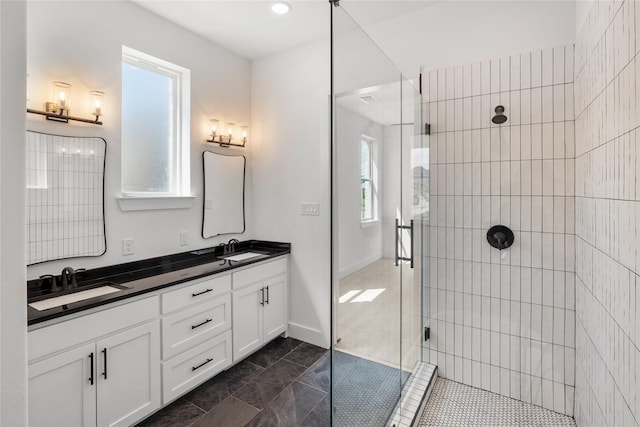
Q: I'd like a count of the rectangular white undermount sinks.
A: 2